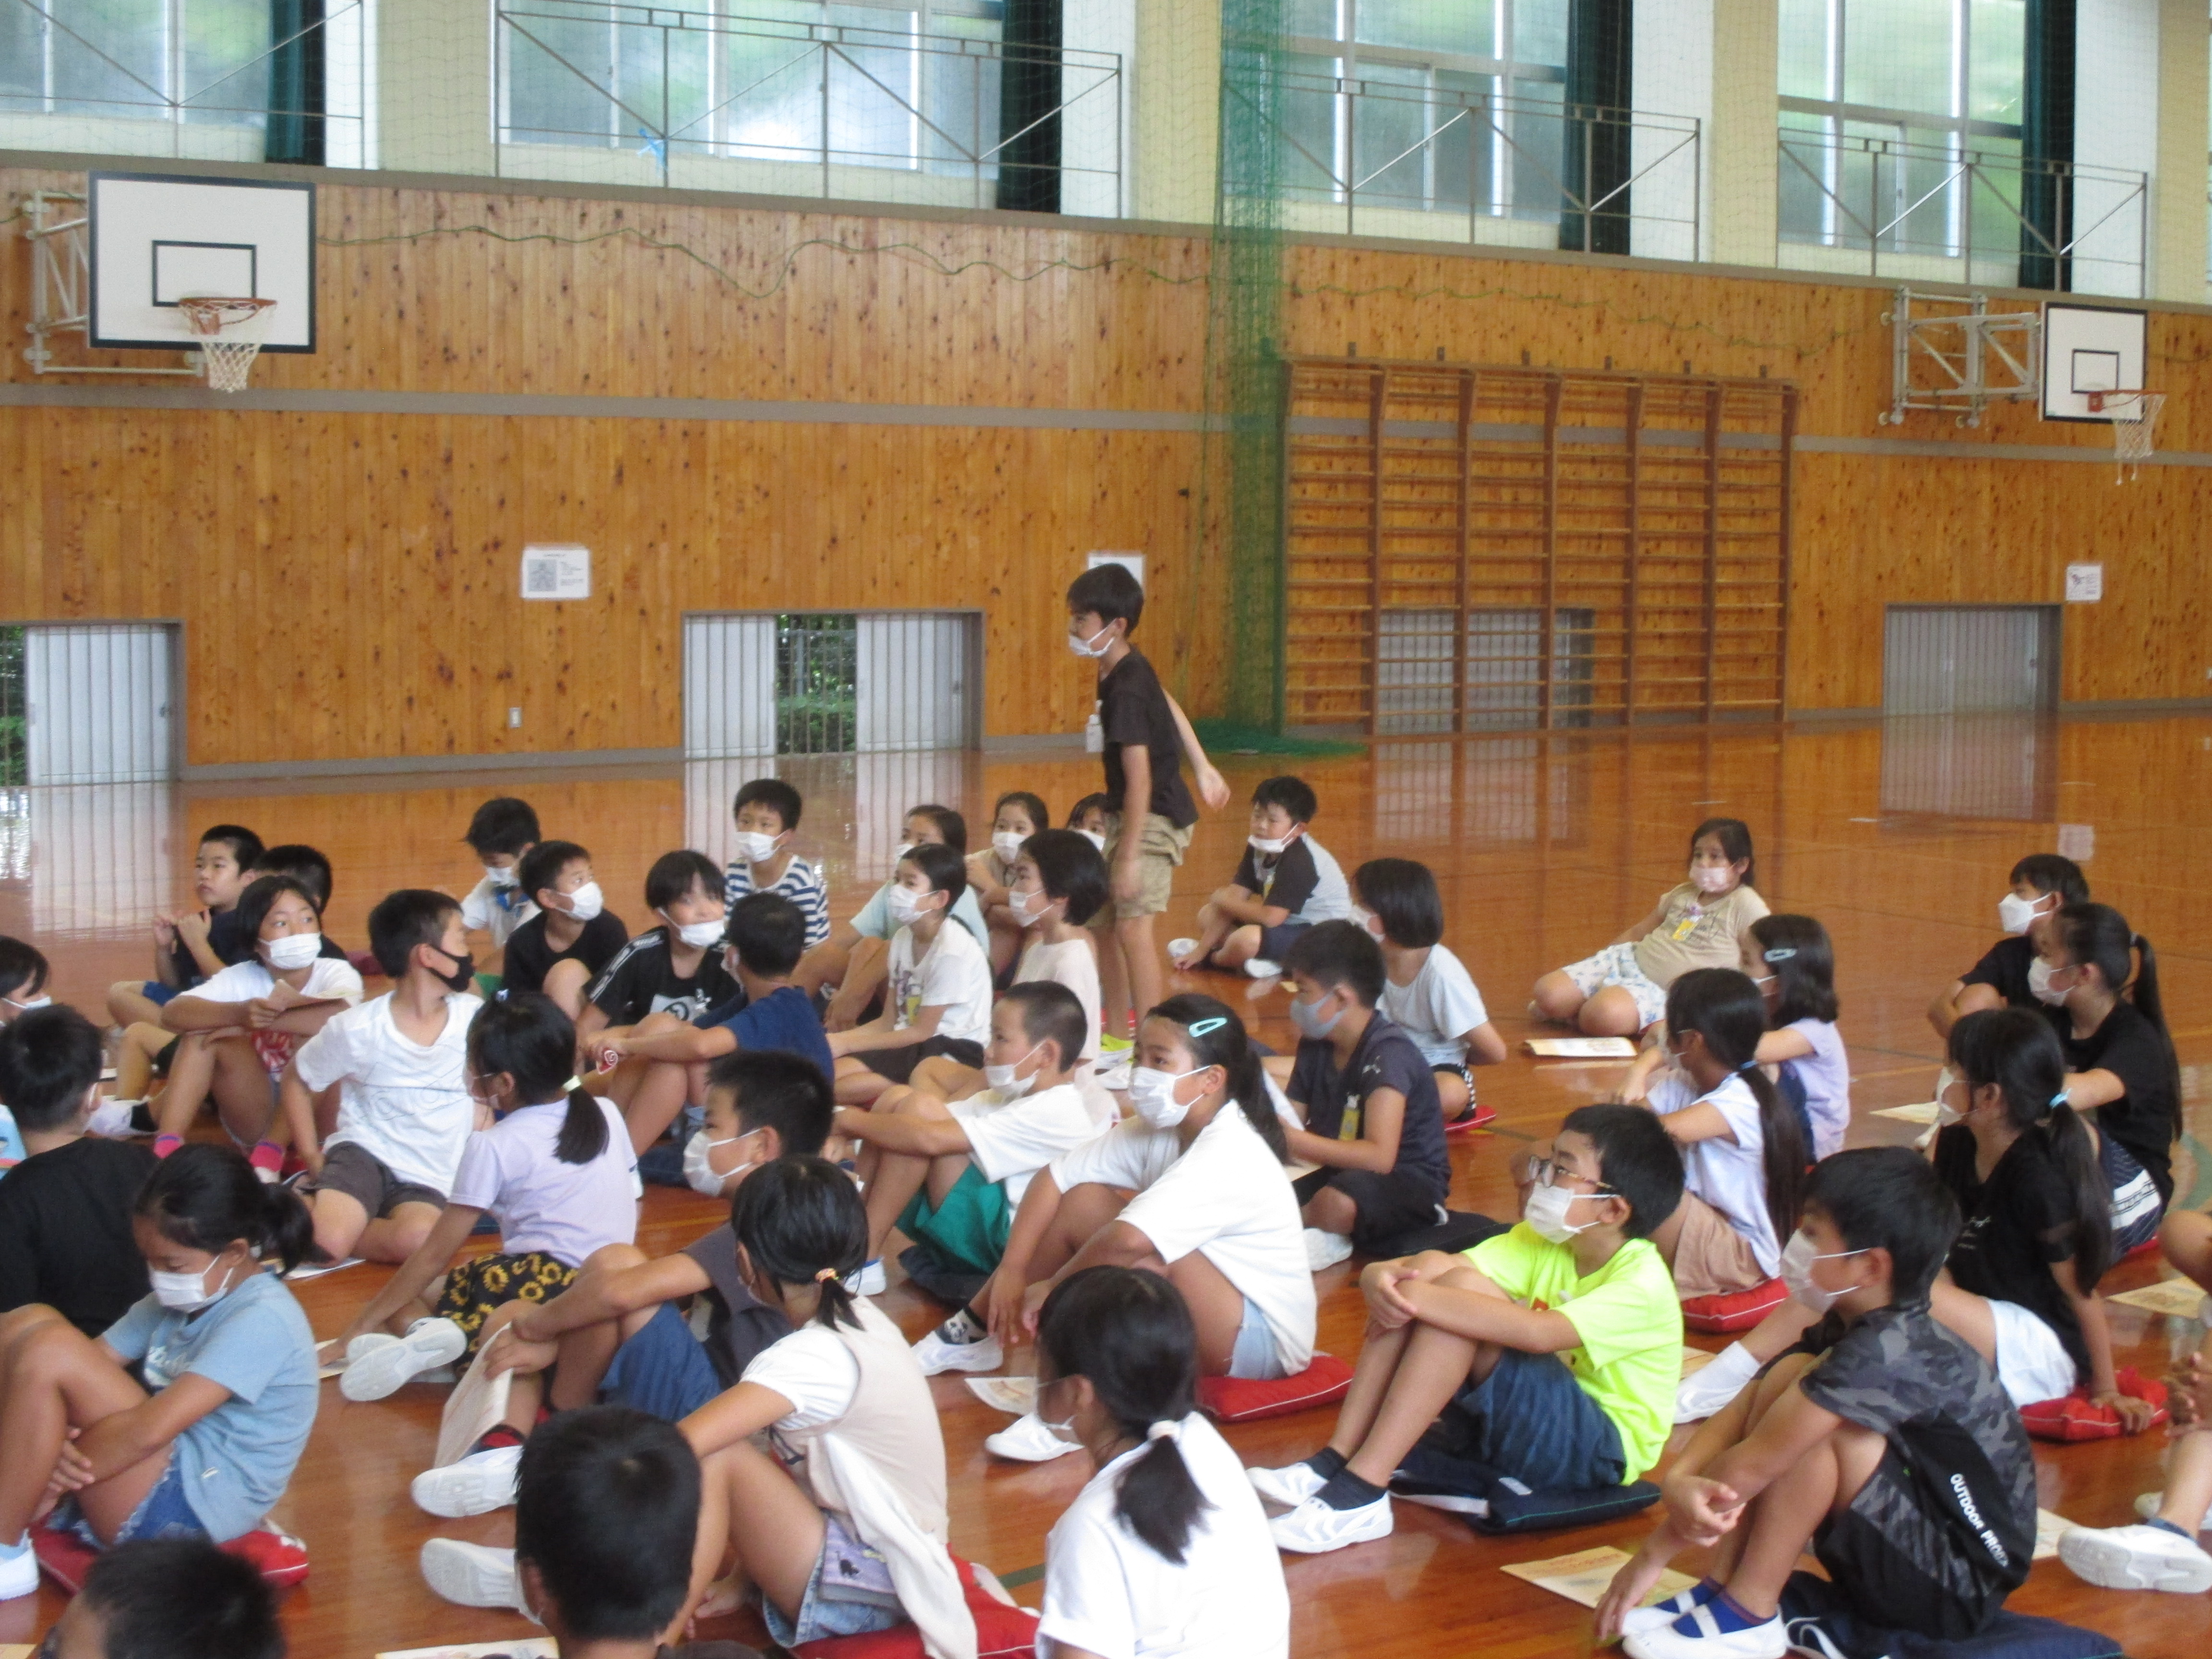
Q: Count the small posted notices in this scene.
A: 3